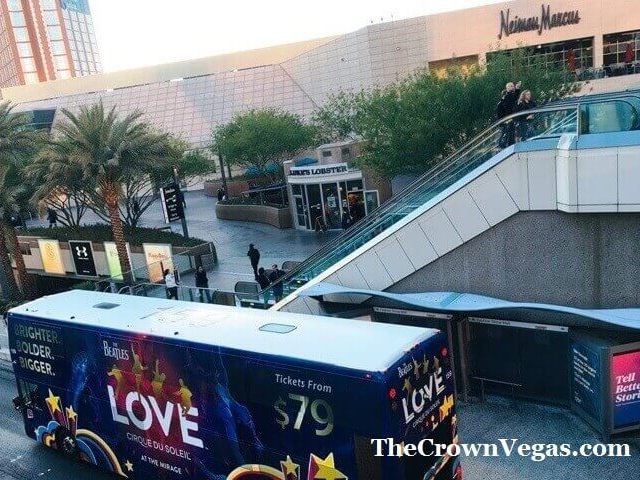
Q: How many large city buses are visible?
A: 1